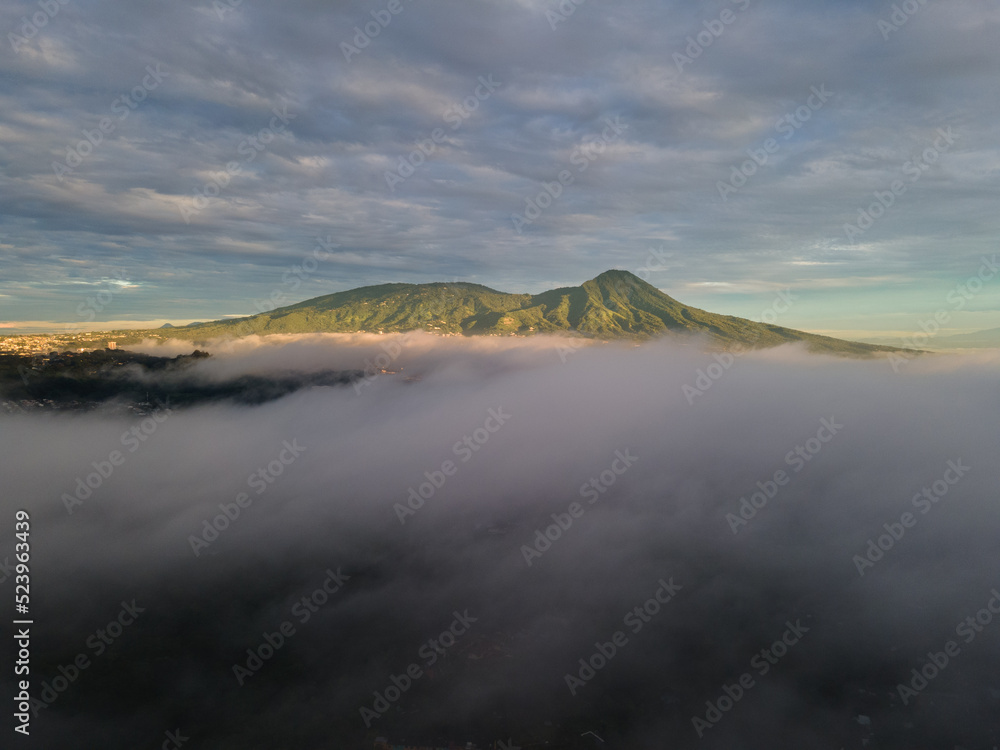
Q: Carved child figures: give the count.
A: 0